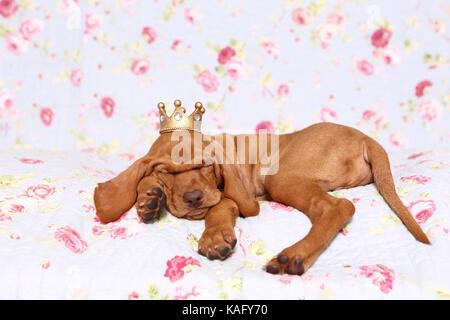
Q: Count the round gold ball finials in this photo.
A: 5